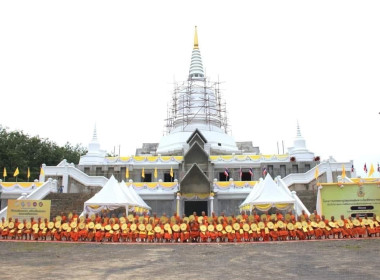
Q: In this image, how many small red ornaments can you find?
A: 2